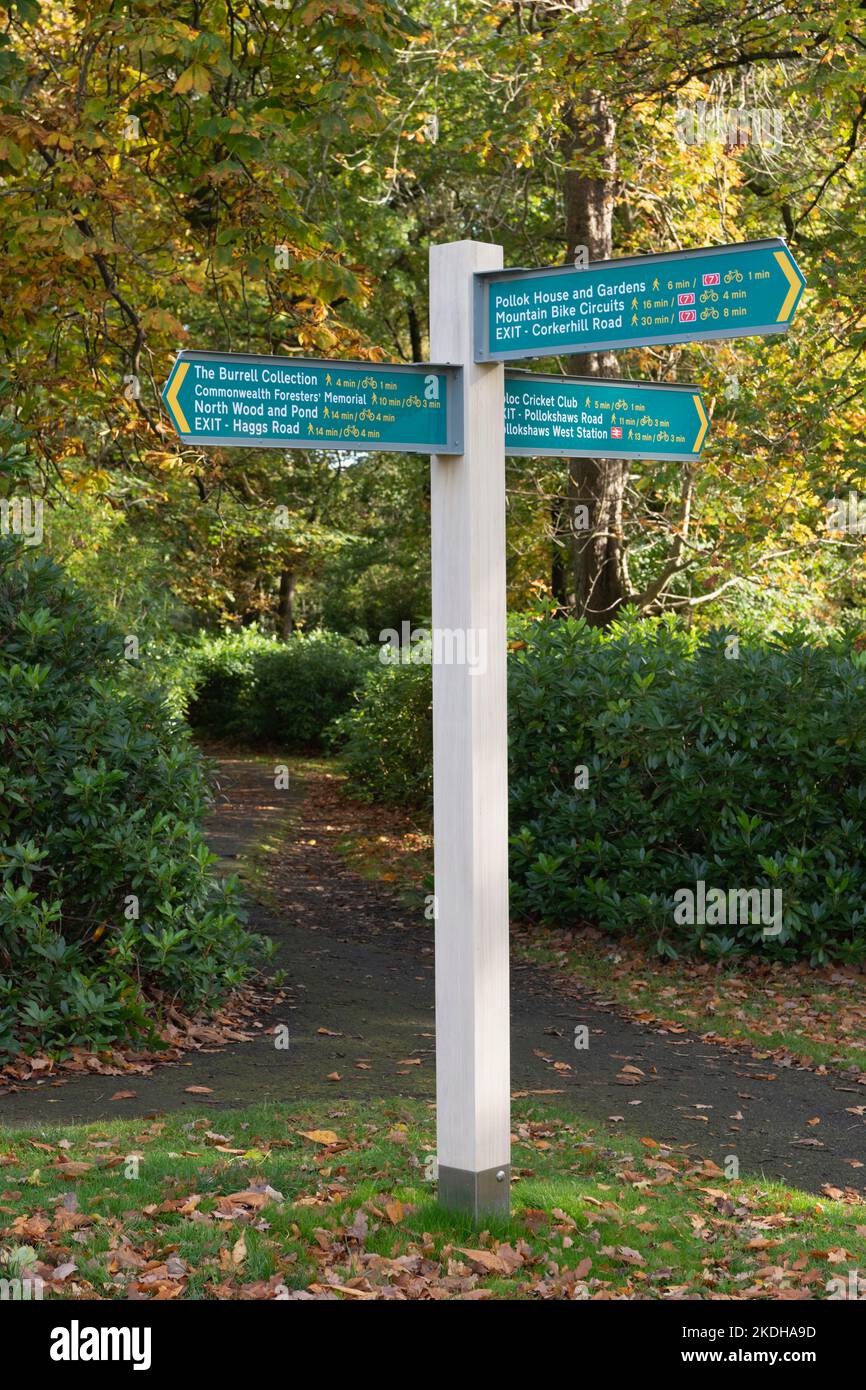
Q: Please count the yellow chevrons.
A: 3